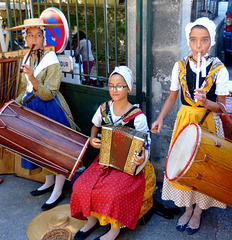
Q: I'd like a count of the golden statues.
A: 0